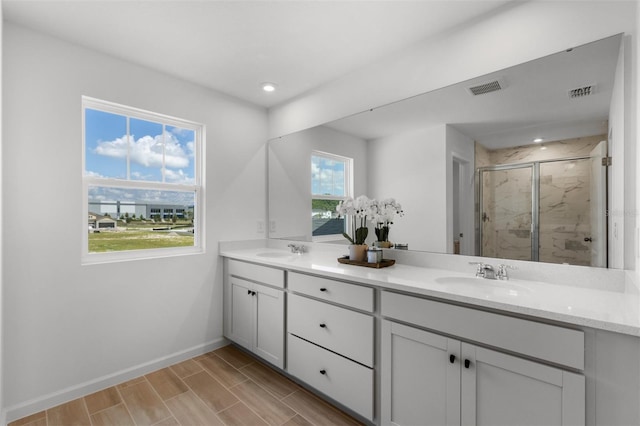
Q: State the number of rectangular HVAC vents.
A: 2